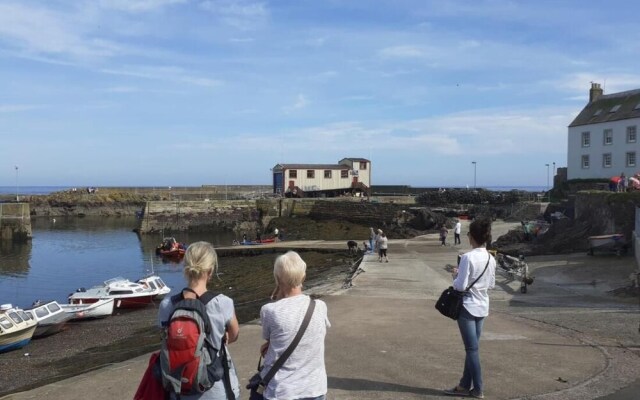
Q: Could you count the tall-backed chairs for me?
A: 0